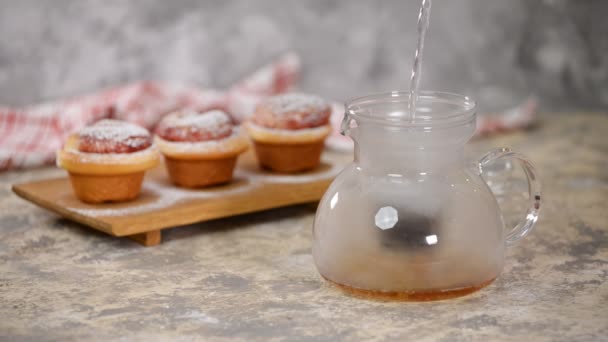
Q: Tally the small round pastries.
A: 3